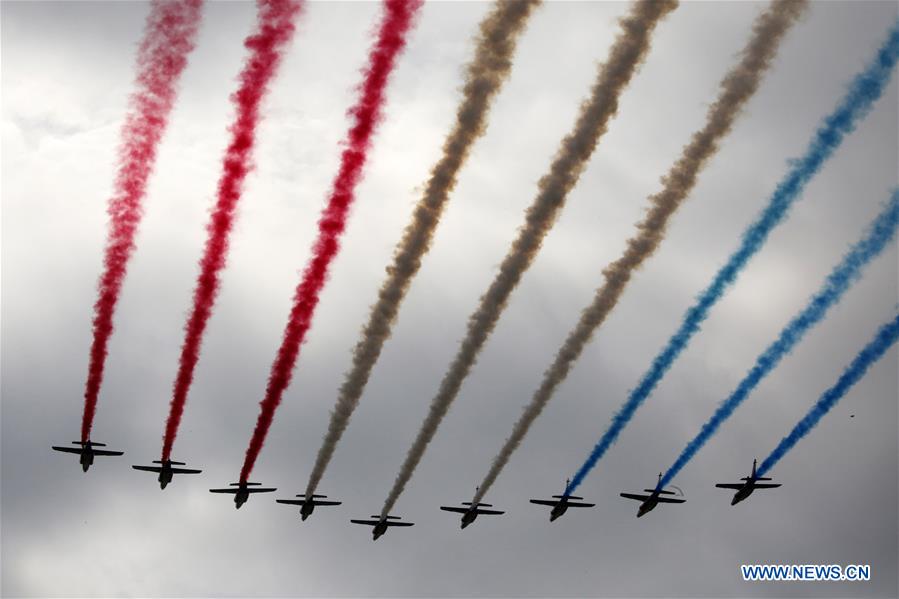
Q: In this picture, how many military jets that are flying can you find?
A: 9